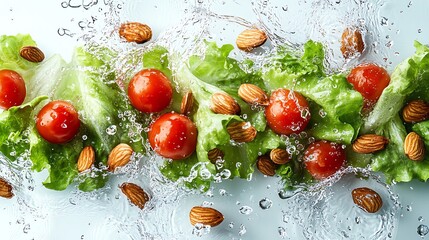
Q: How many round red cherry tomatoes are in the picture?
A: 7